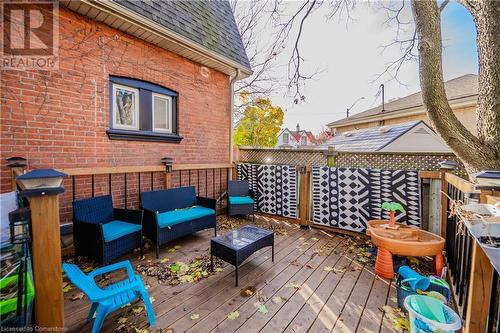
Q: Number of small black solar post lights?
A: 5